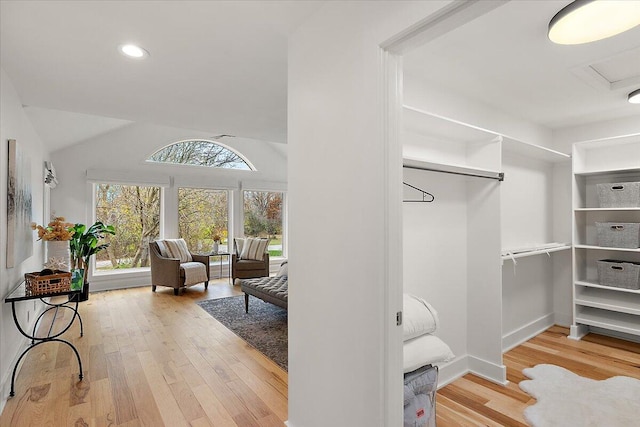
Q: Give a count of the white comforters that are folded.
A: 2